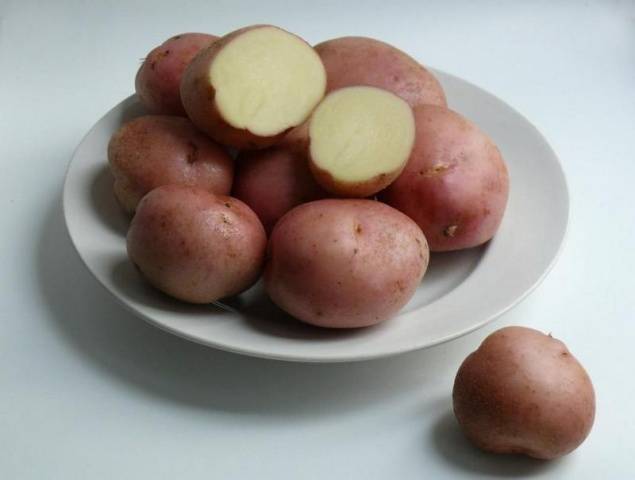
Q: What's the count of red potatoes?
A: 10